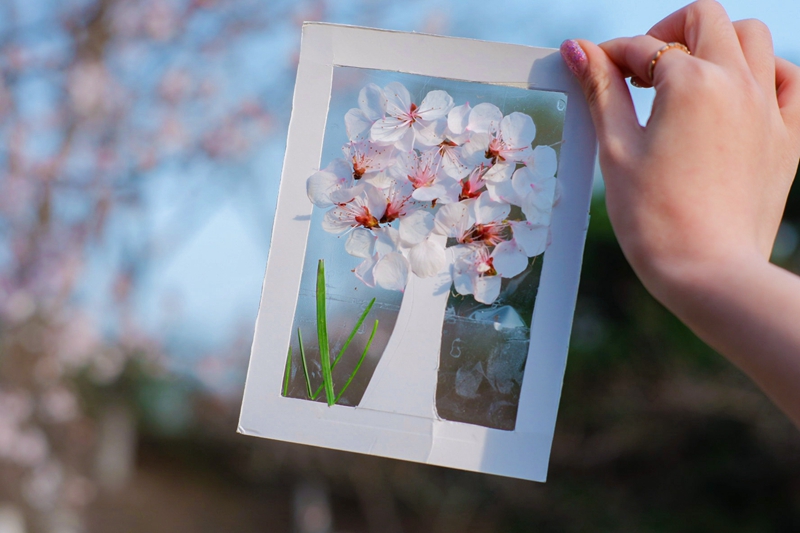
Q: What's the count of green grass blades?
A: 5